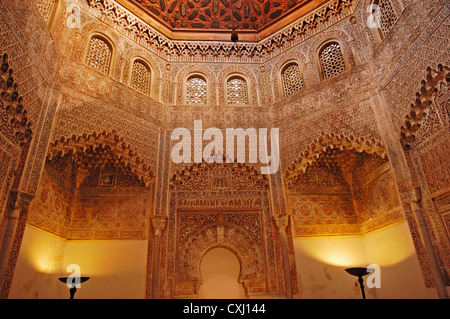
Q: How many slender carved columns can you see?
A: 4